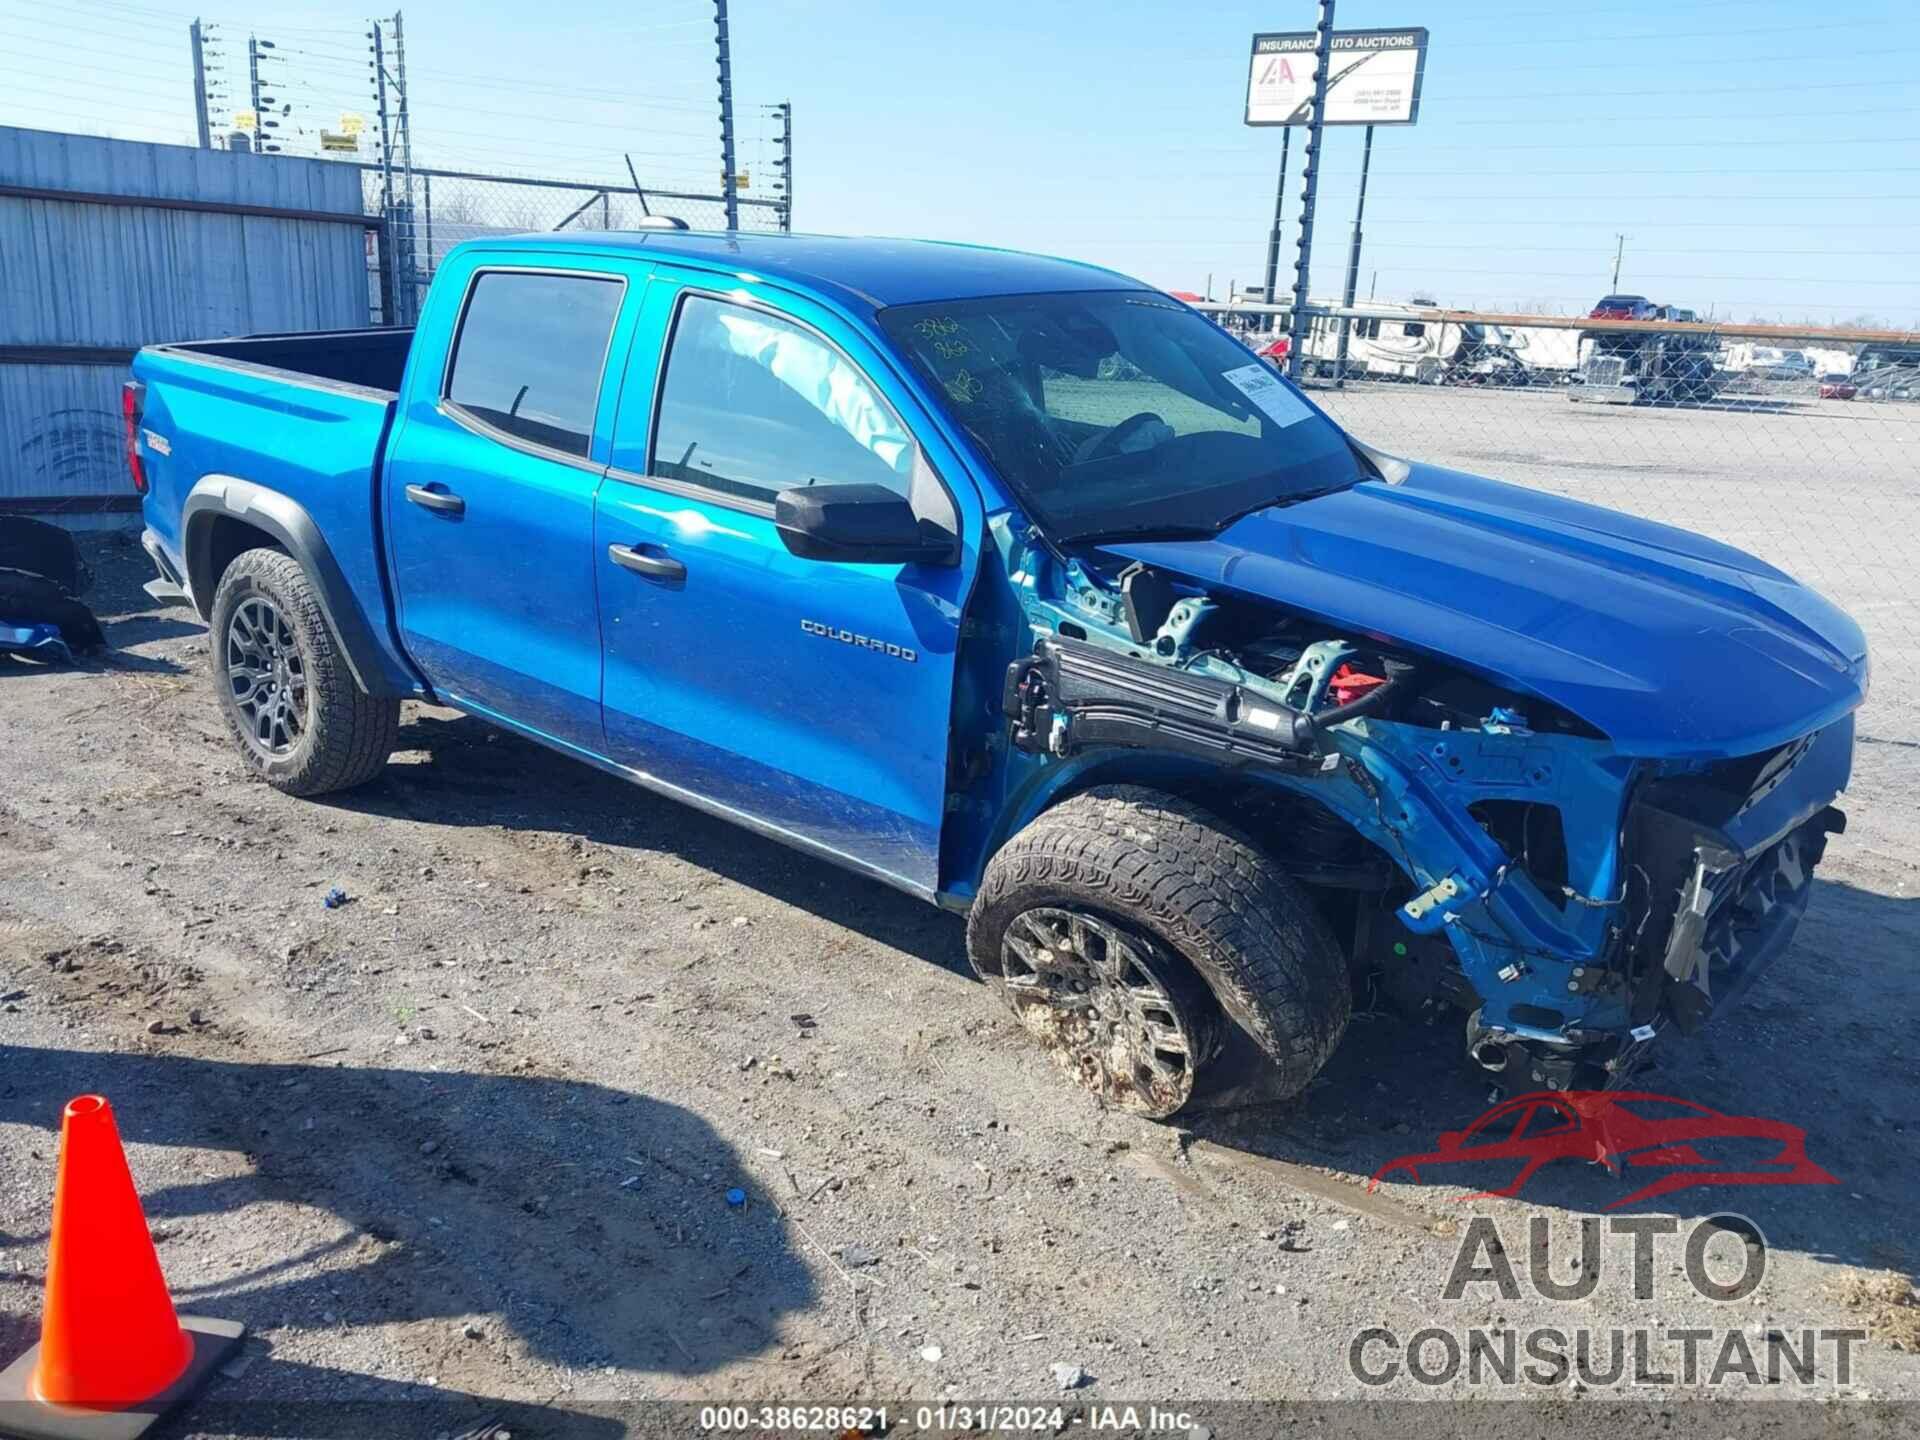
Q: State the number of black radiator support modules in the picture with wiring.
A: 1